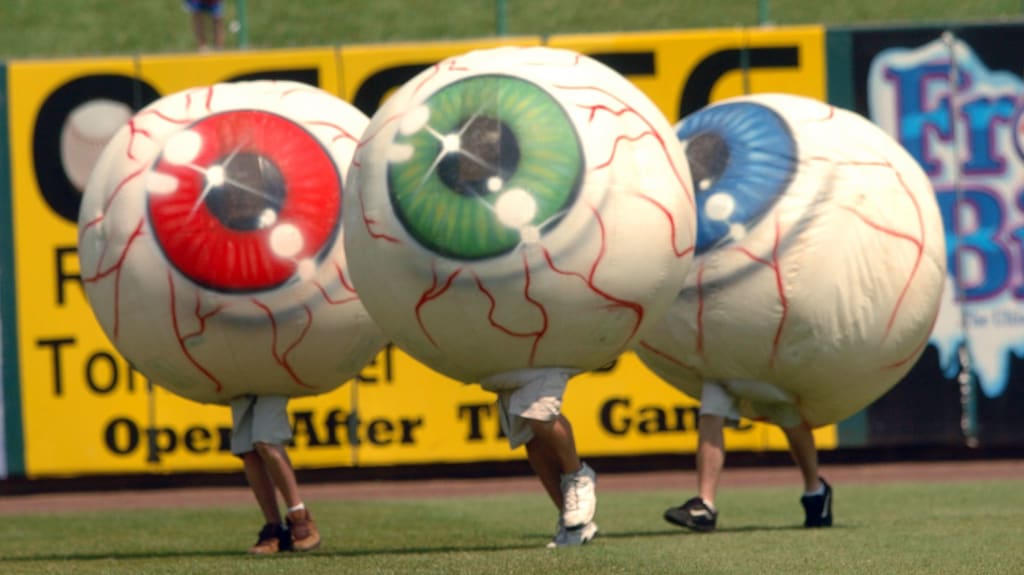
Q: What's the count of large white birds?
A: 0